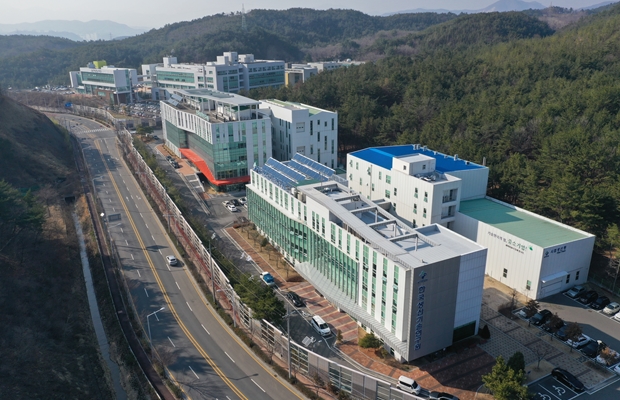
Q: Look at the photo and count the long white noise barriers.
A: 1